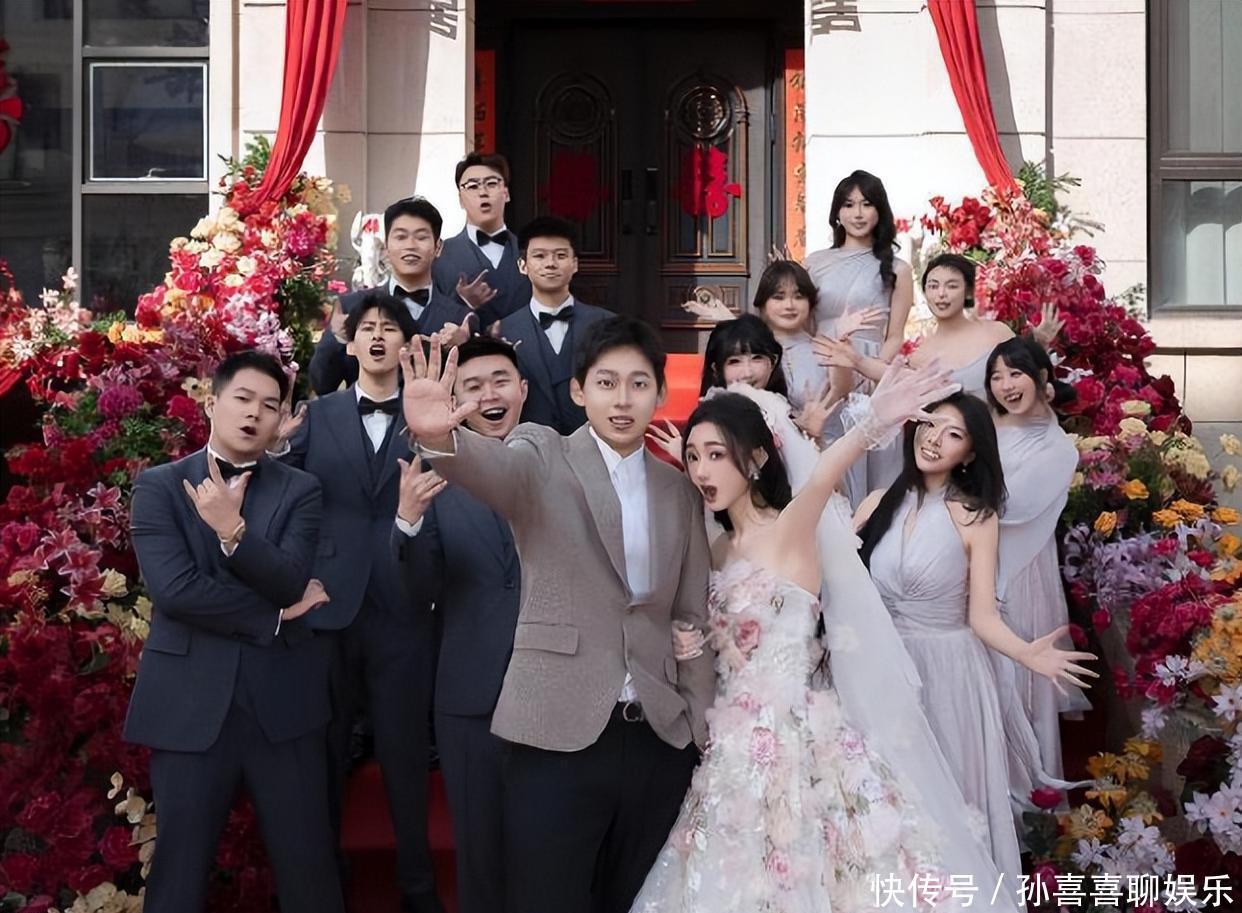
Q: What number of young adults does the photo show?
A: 14